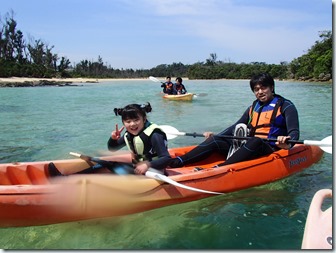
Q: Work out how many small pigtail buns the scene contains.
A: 2